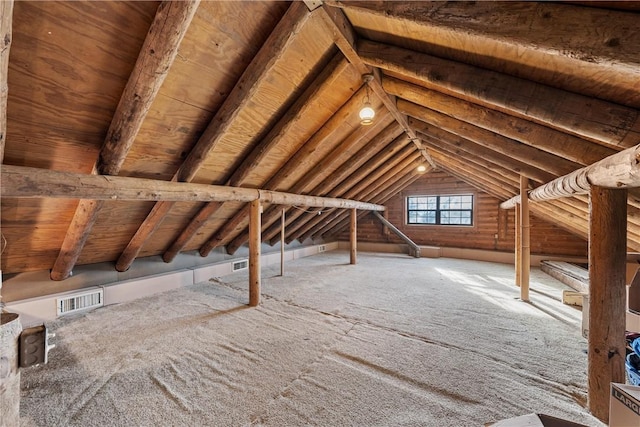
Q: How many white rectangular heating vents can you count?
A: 3